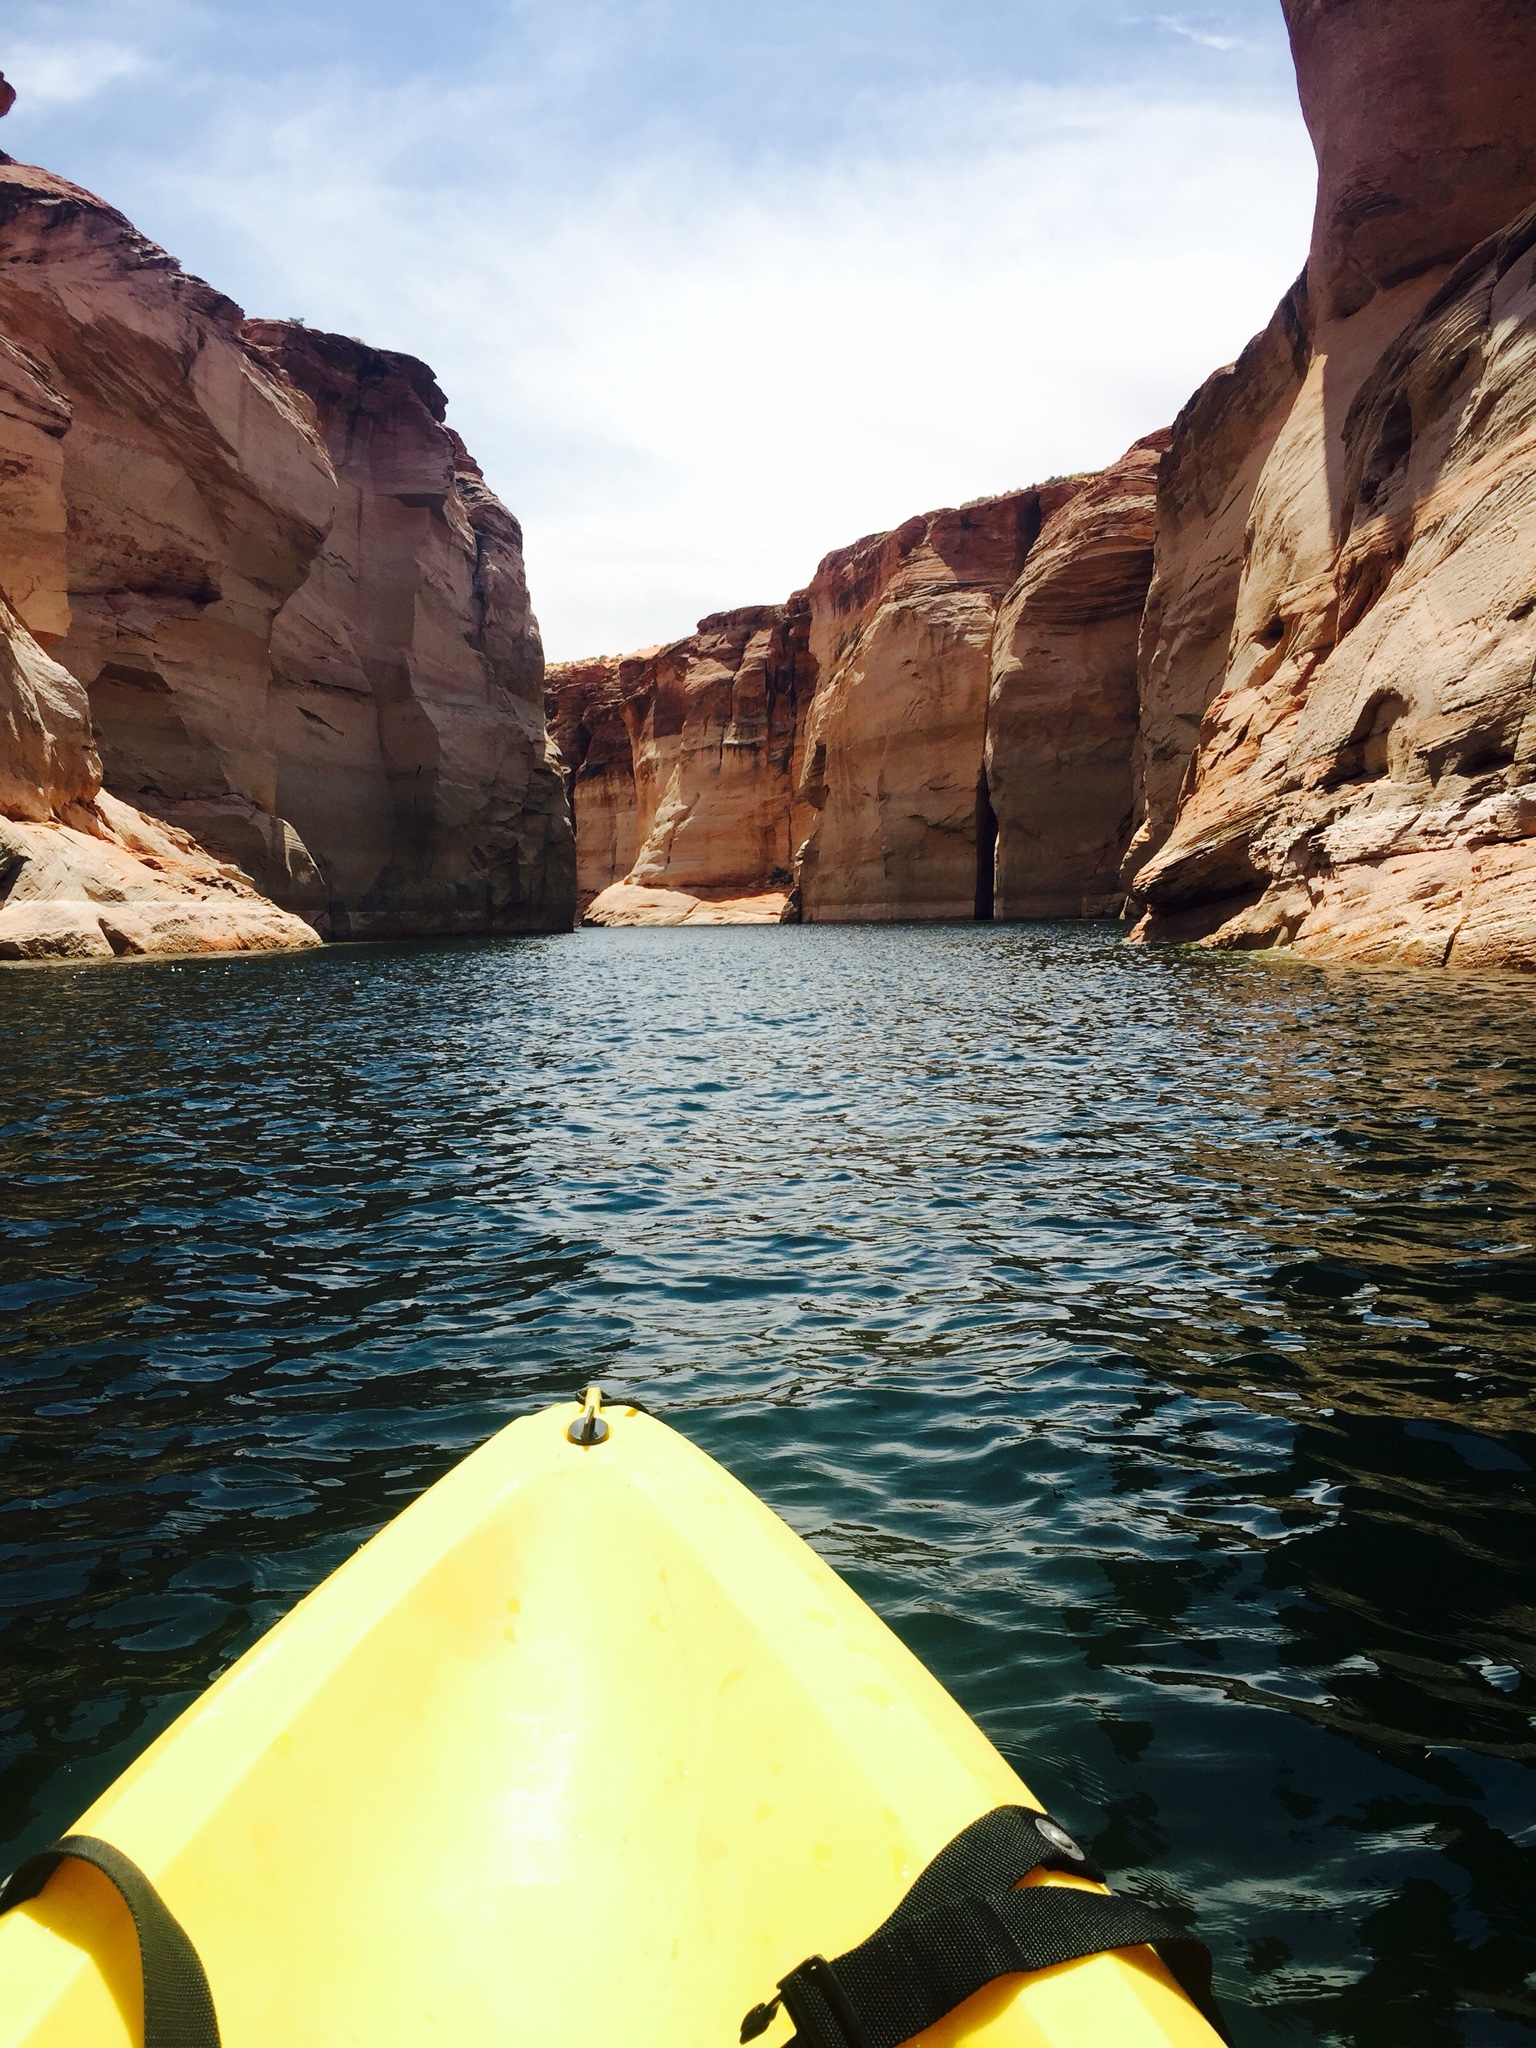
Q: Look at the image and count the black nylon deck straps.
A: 2